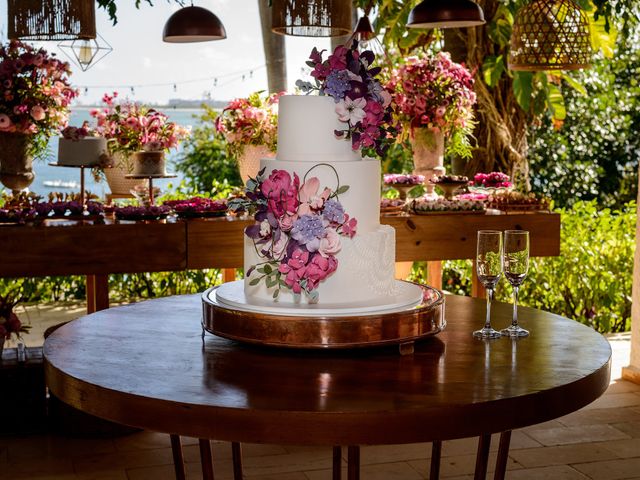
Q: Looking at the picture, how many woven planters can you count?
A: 2